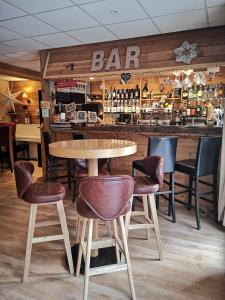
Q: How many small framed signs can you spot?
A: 3